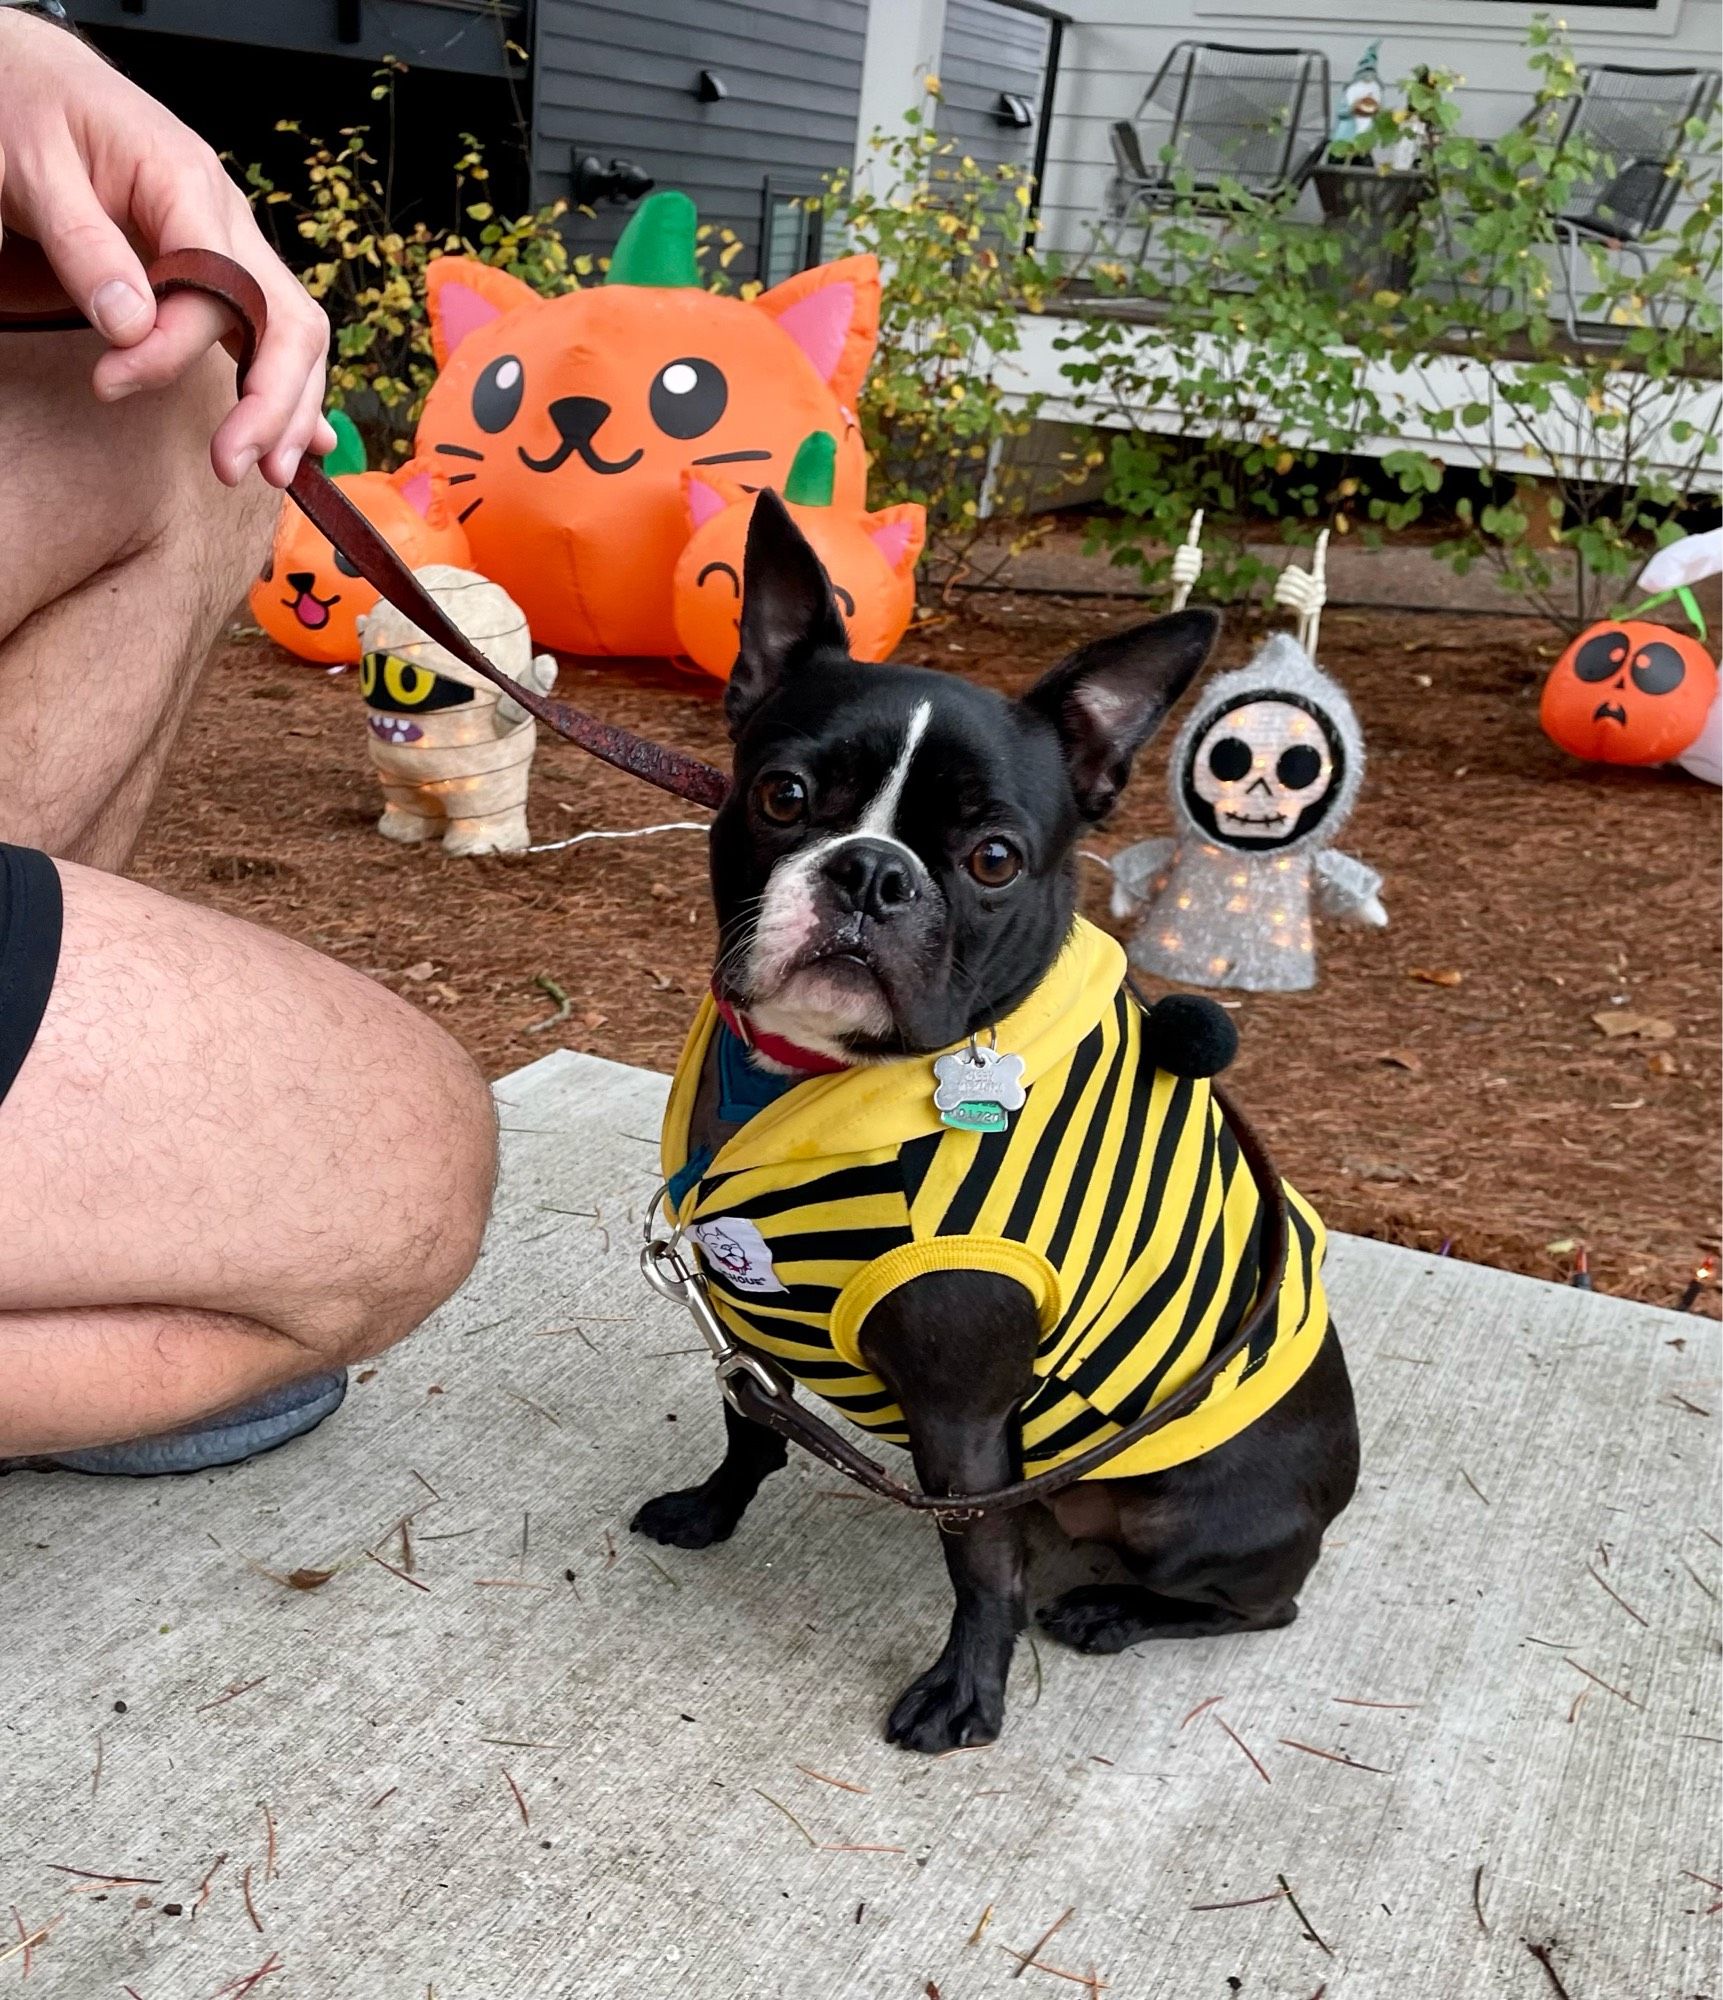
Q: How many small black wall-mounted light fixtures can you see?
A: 2